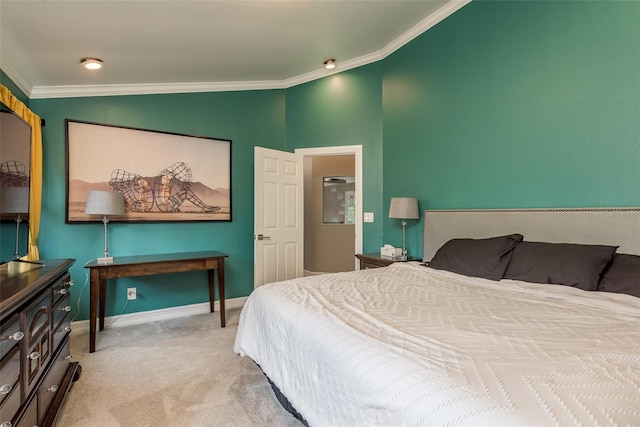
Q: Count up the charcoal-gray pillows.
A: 3